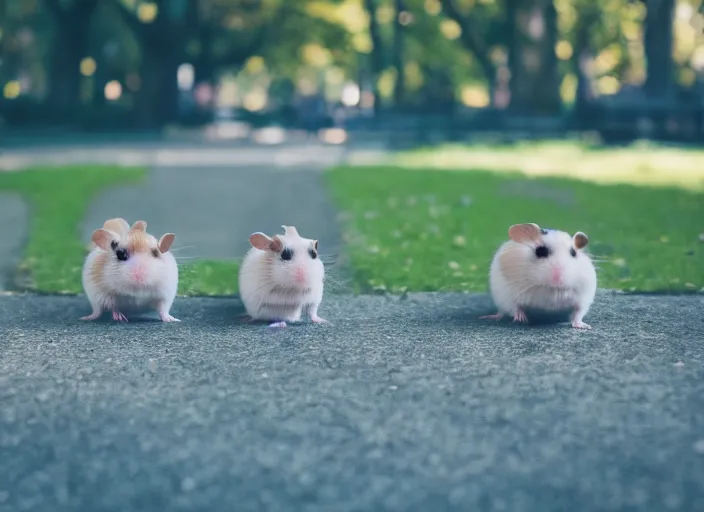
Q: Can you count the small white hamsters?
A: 3